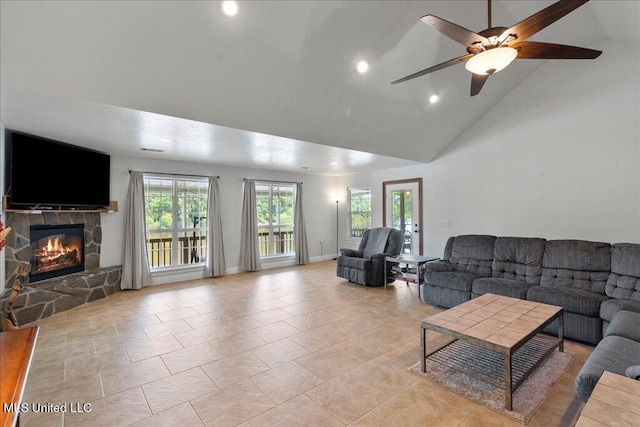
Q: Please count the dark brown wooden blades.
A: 5